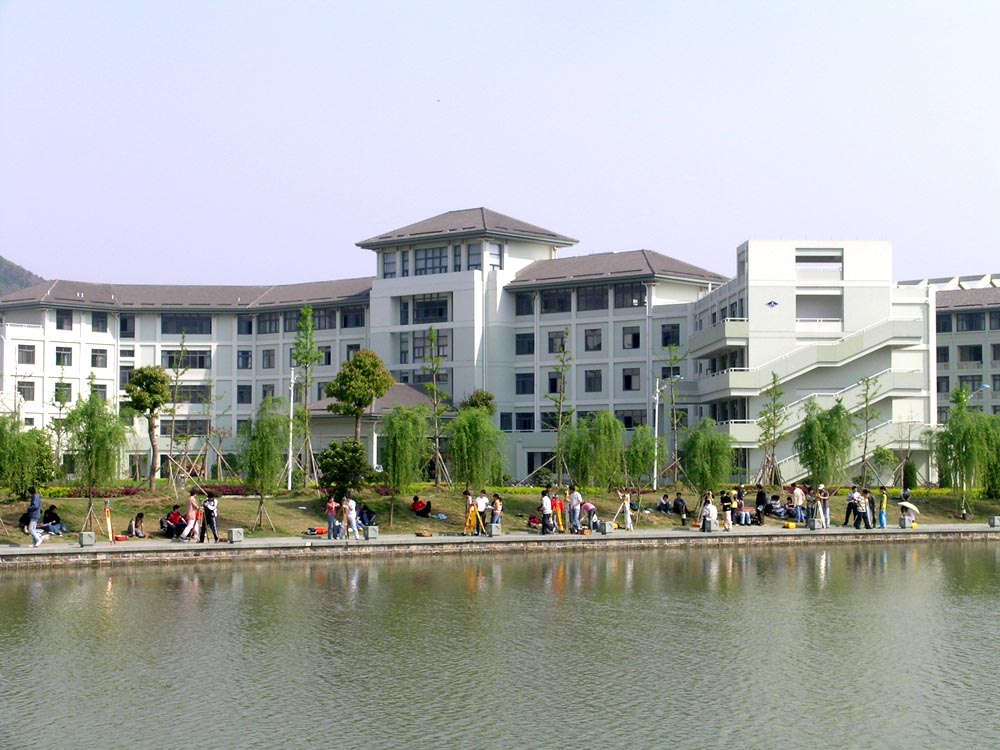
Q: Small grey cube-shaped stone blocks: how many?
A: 9